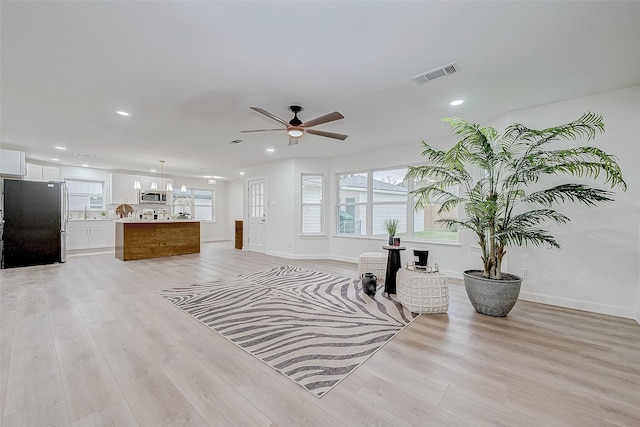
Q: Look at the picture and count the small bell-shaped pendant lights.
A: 4